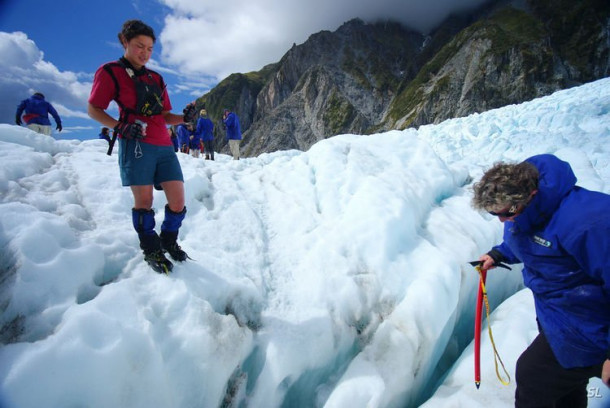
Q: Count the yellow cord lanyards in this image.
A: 1